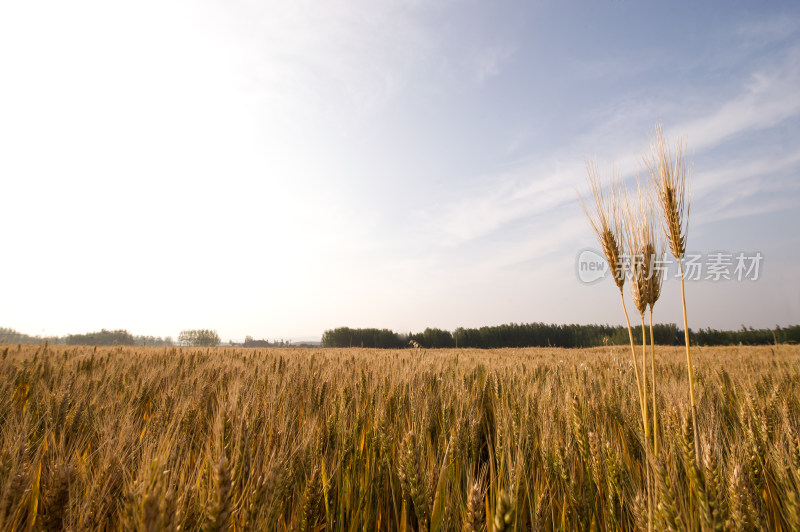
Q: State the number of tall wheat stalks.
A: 4